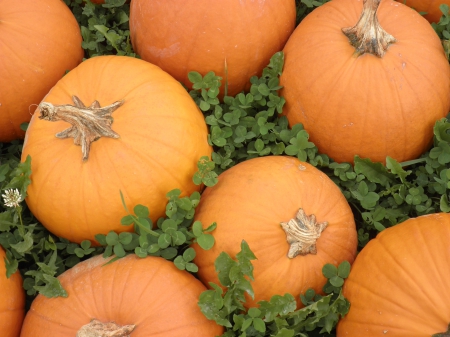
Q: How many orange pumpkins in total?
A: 9